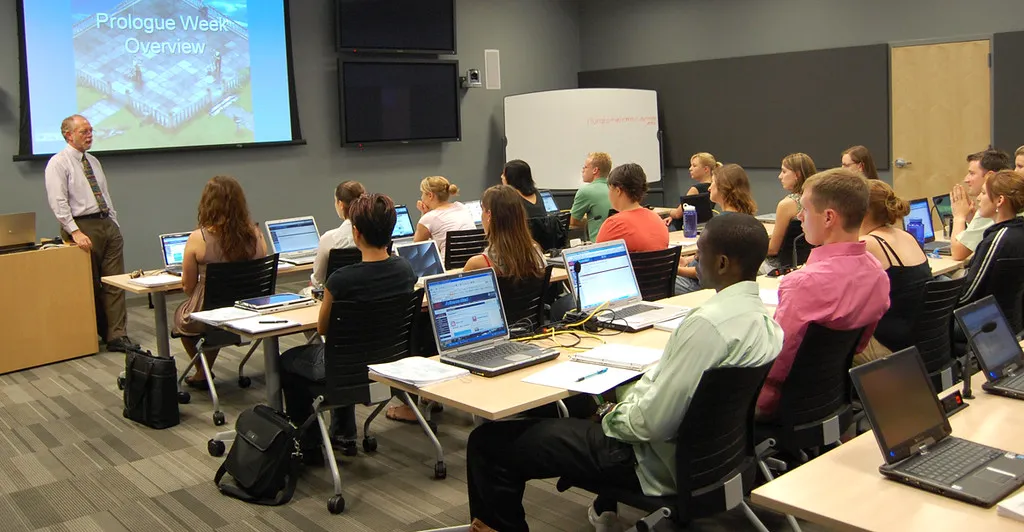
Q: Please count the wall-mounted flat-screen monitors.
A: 2